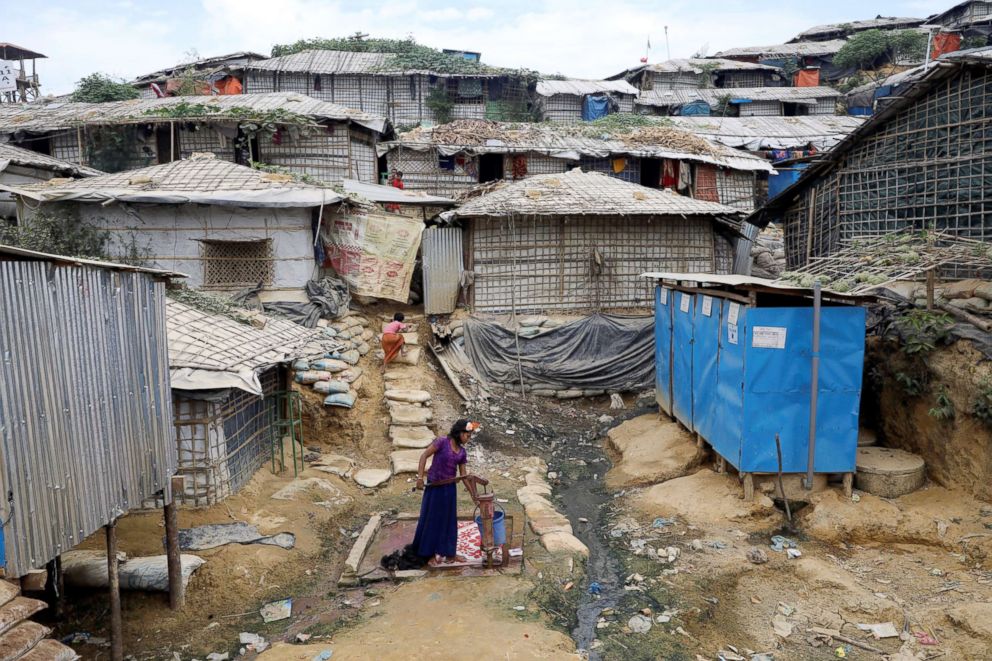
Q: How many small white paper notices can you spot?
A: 6